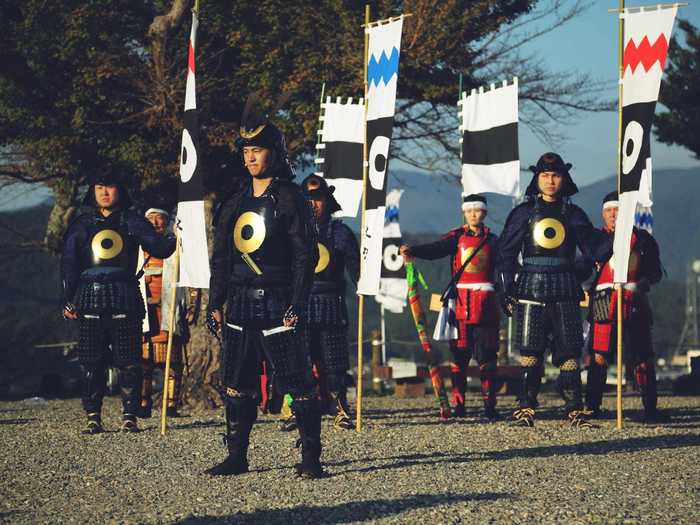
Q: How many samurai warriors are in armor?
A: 7